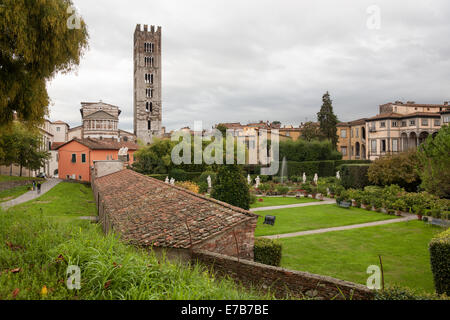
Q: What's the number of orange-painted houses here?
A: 1